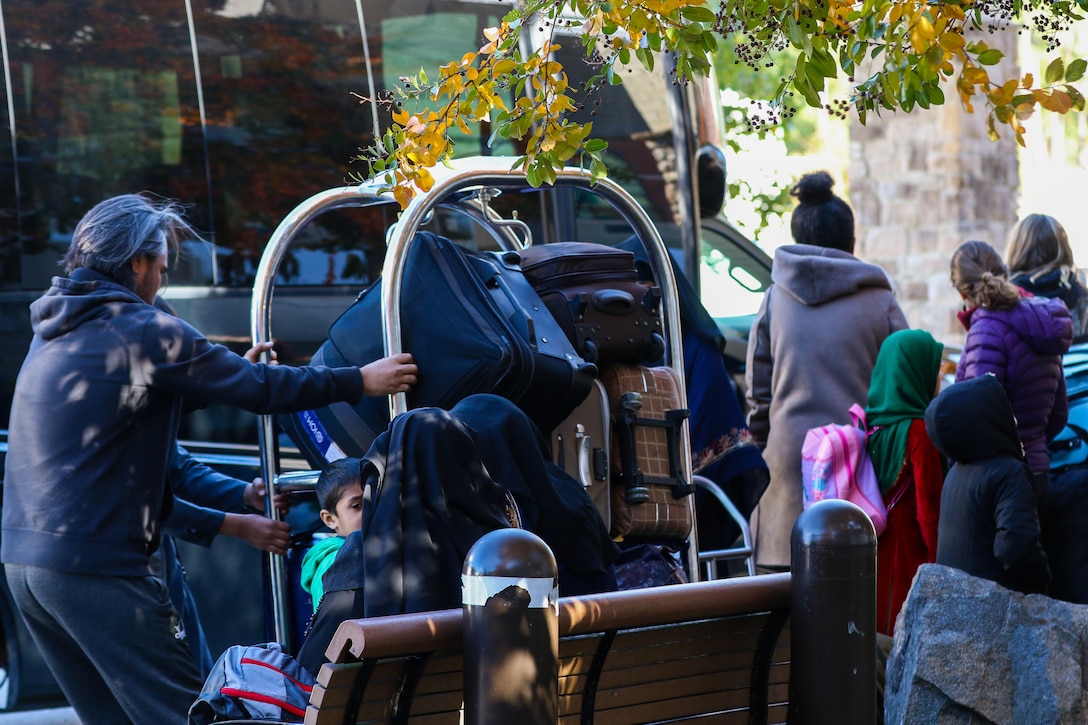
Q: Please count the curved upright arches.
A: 2